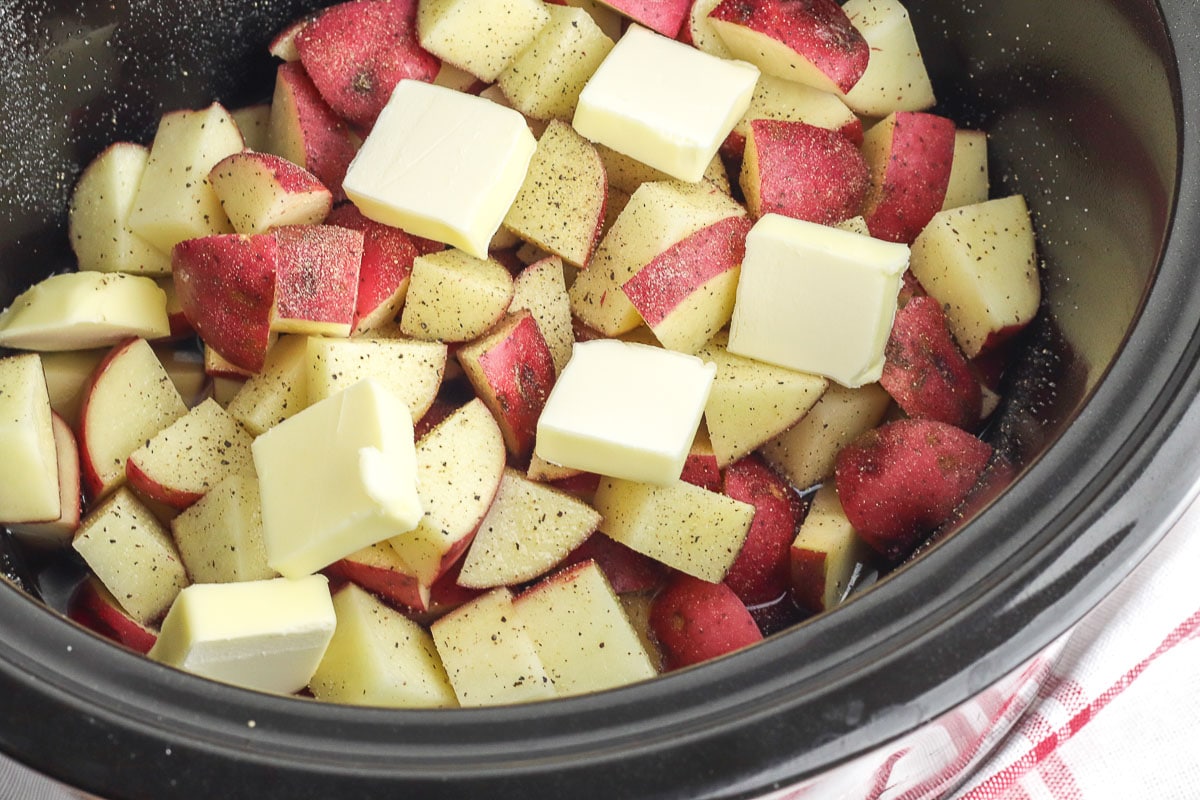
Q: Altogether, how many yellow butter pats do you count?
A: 7